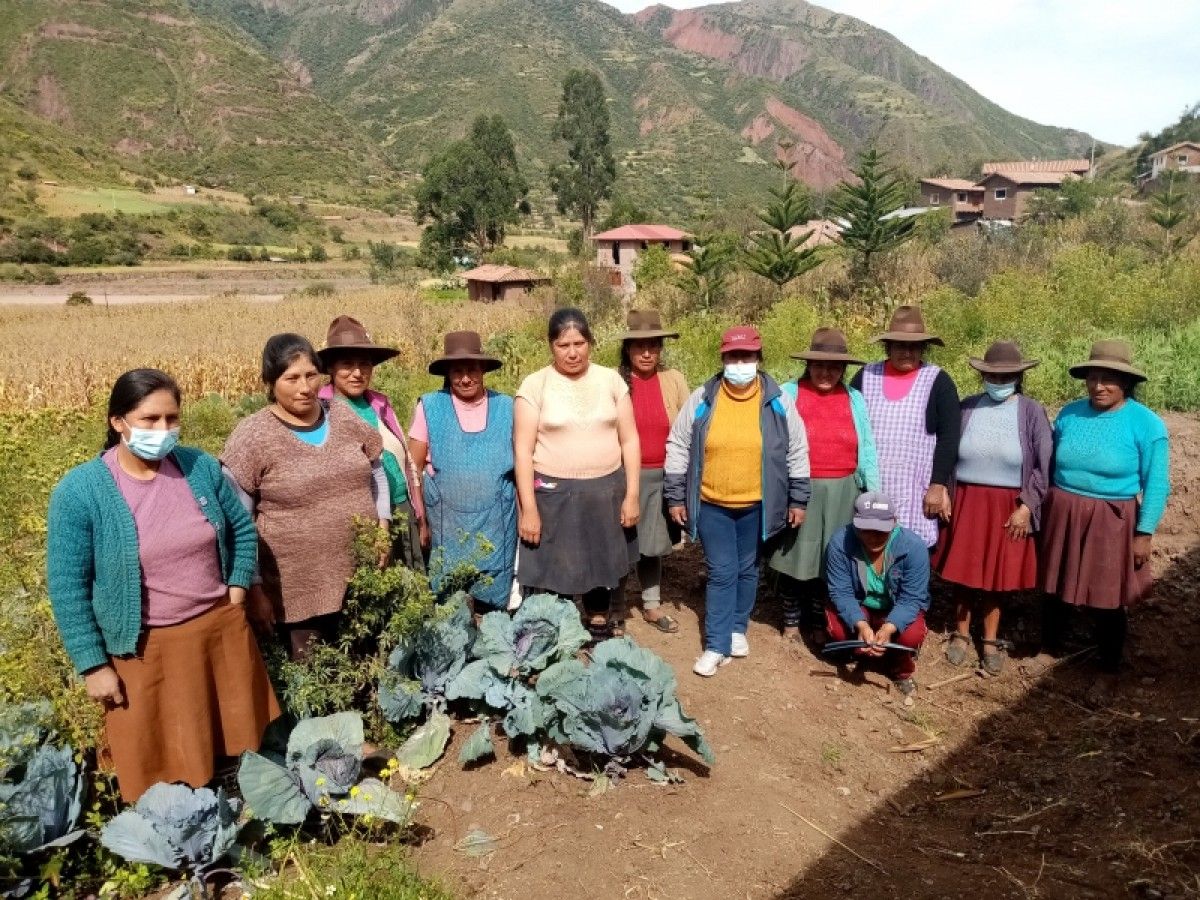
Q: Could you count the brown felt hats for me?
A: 7